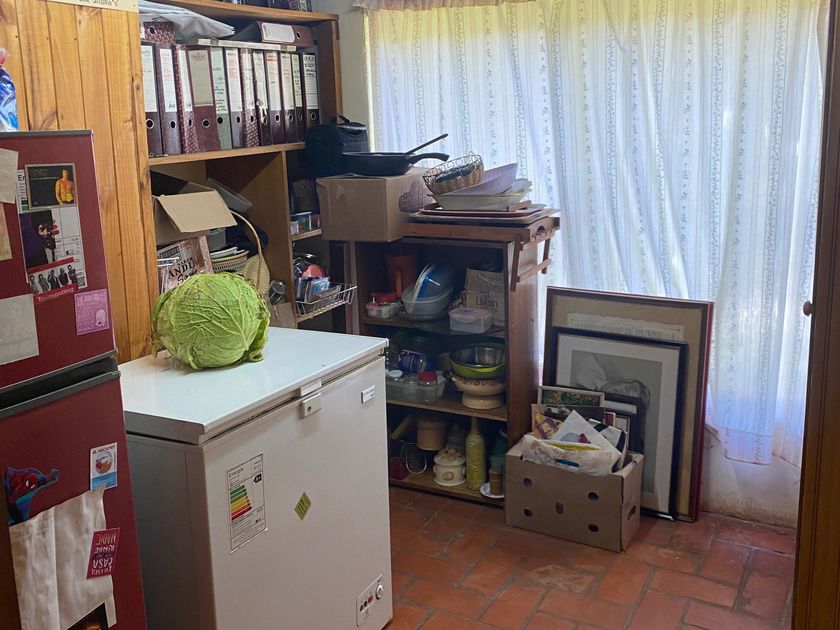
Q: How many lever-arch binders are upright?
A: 12